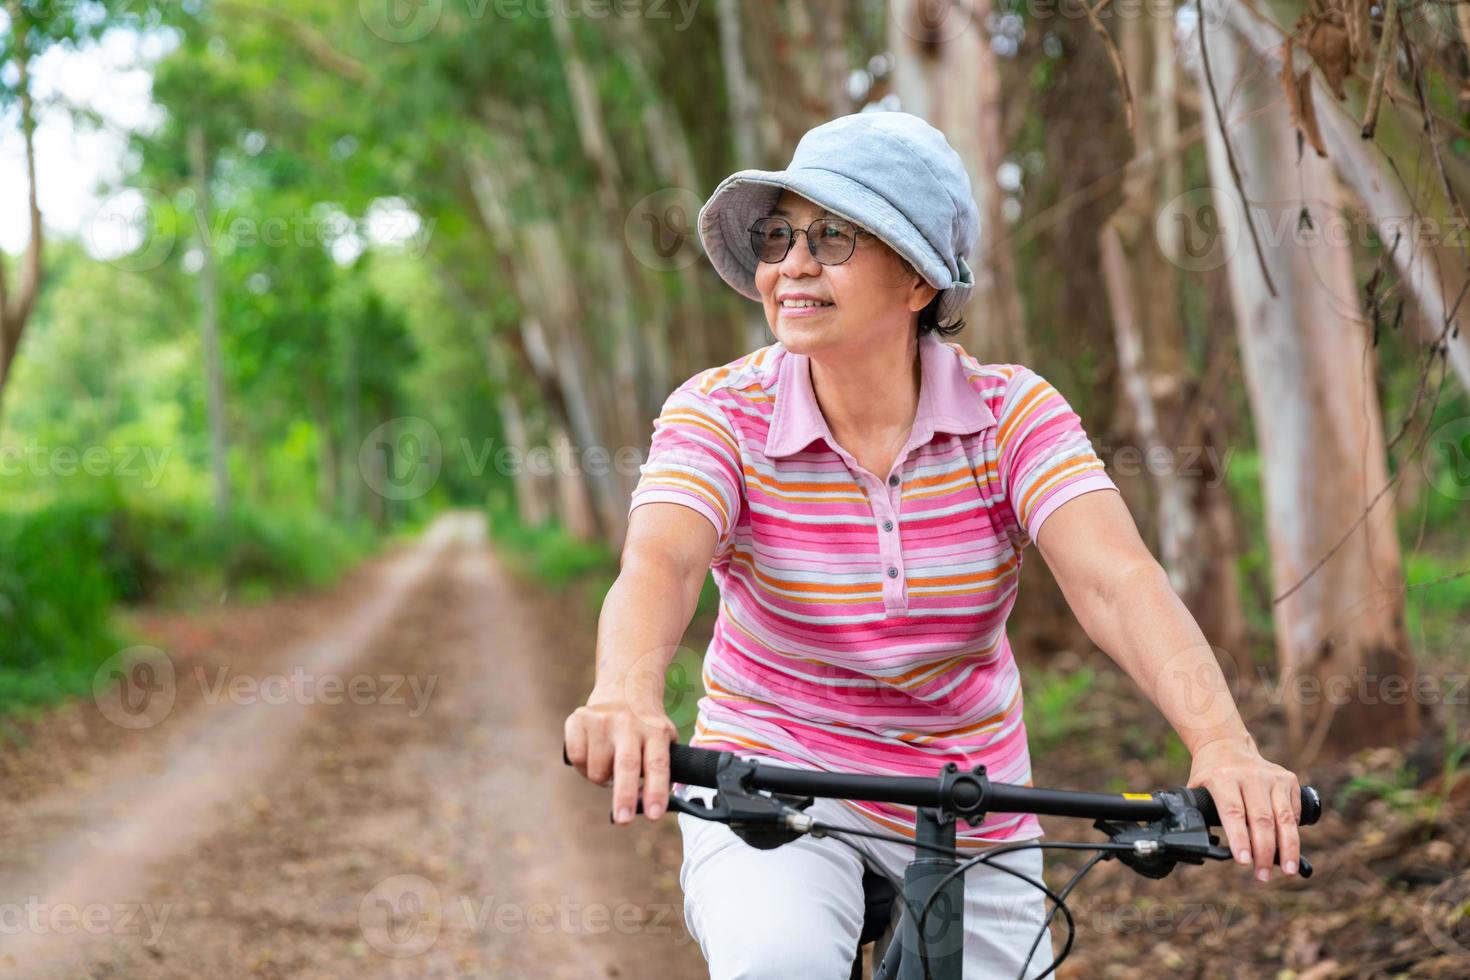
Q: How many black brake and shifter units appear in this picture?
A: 2